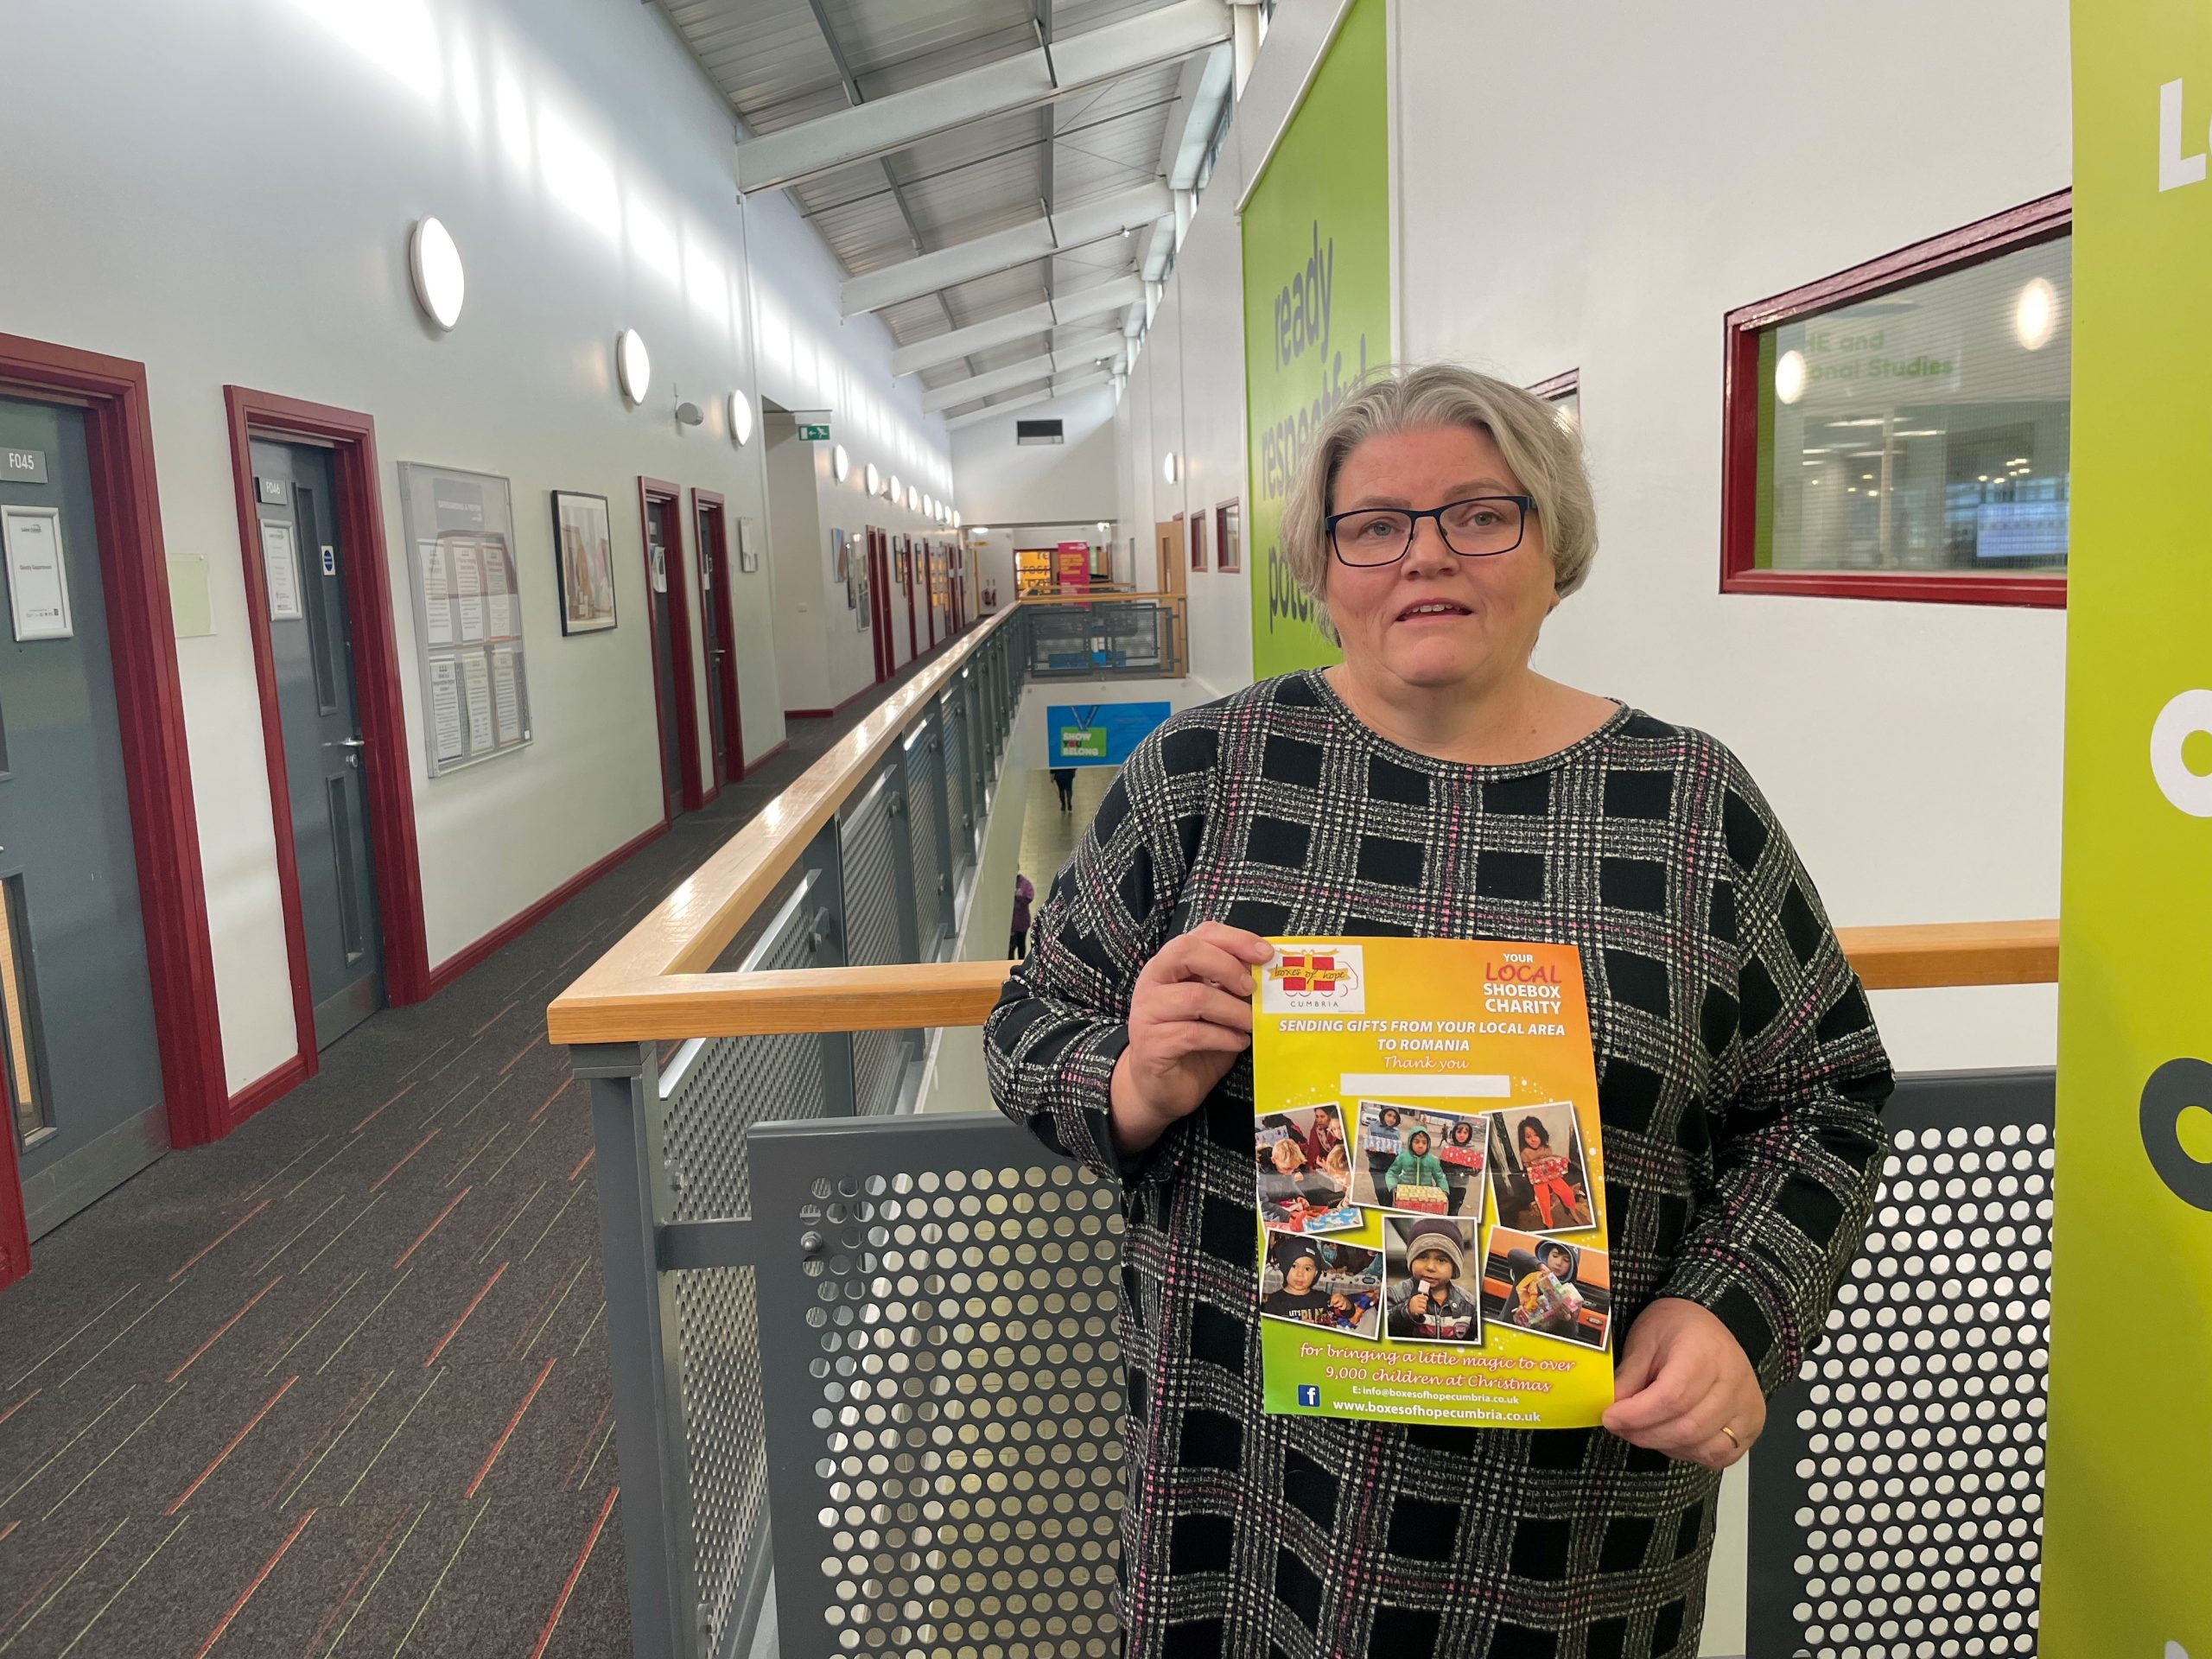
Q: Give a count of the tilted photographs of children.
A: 5